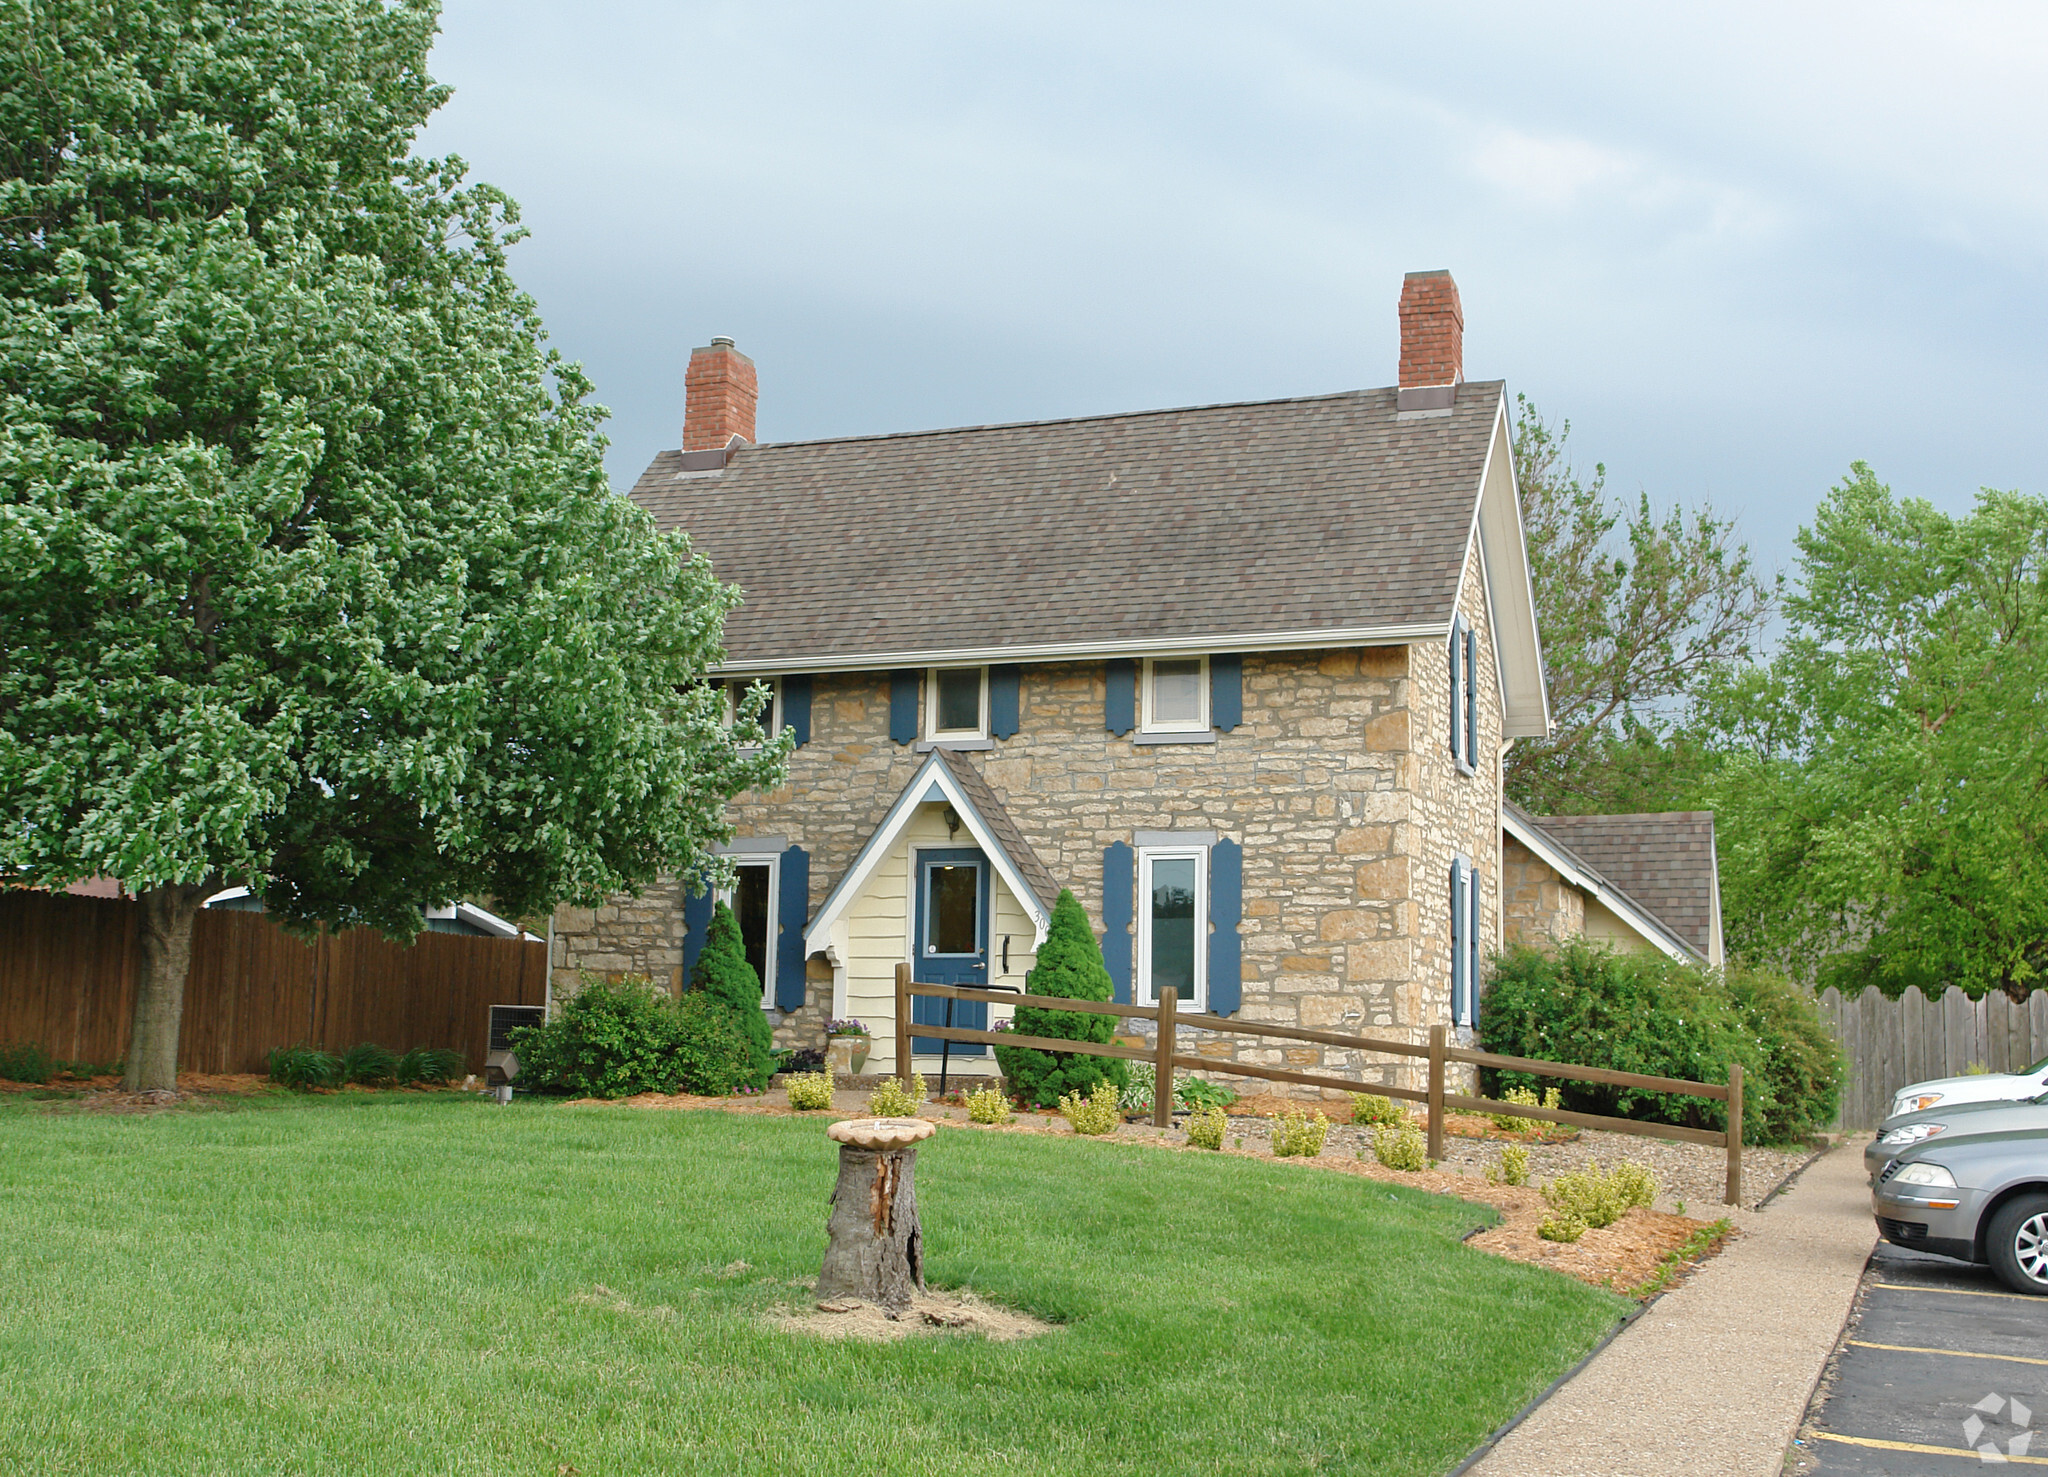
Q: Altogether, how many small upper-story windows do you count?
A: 3